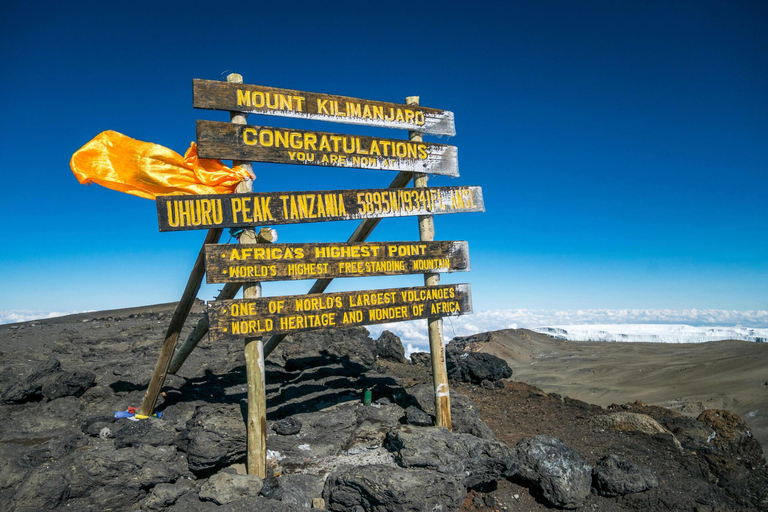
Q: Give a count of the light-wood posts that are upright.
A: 2